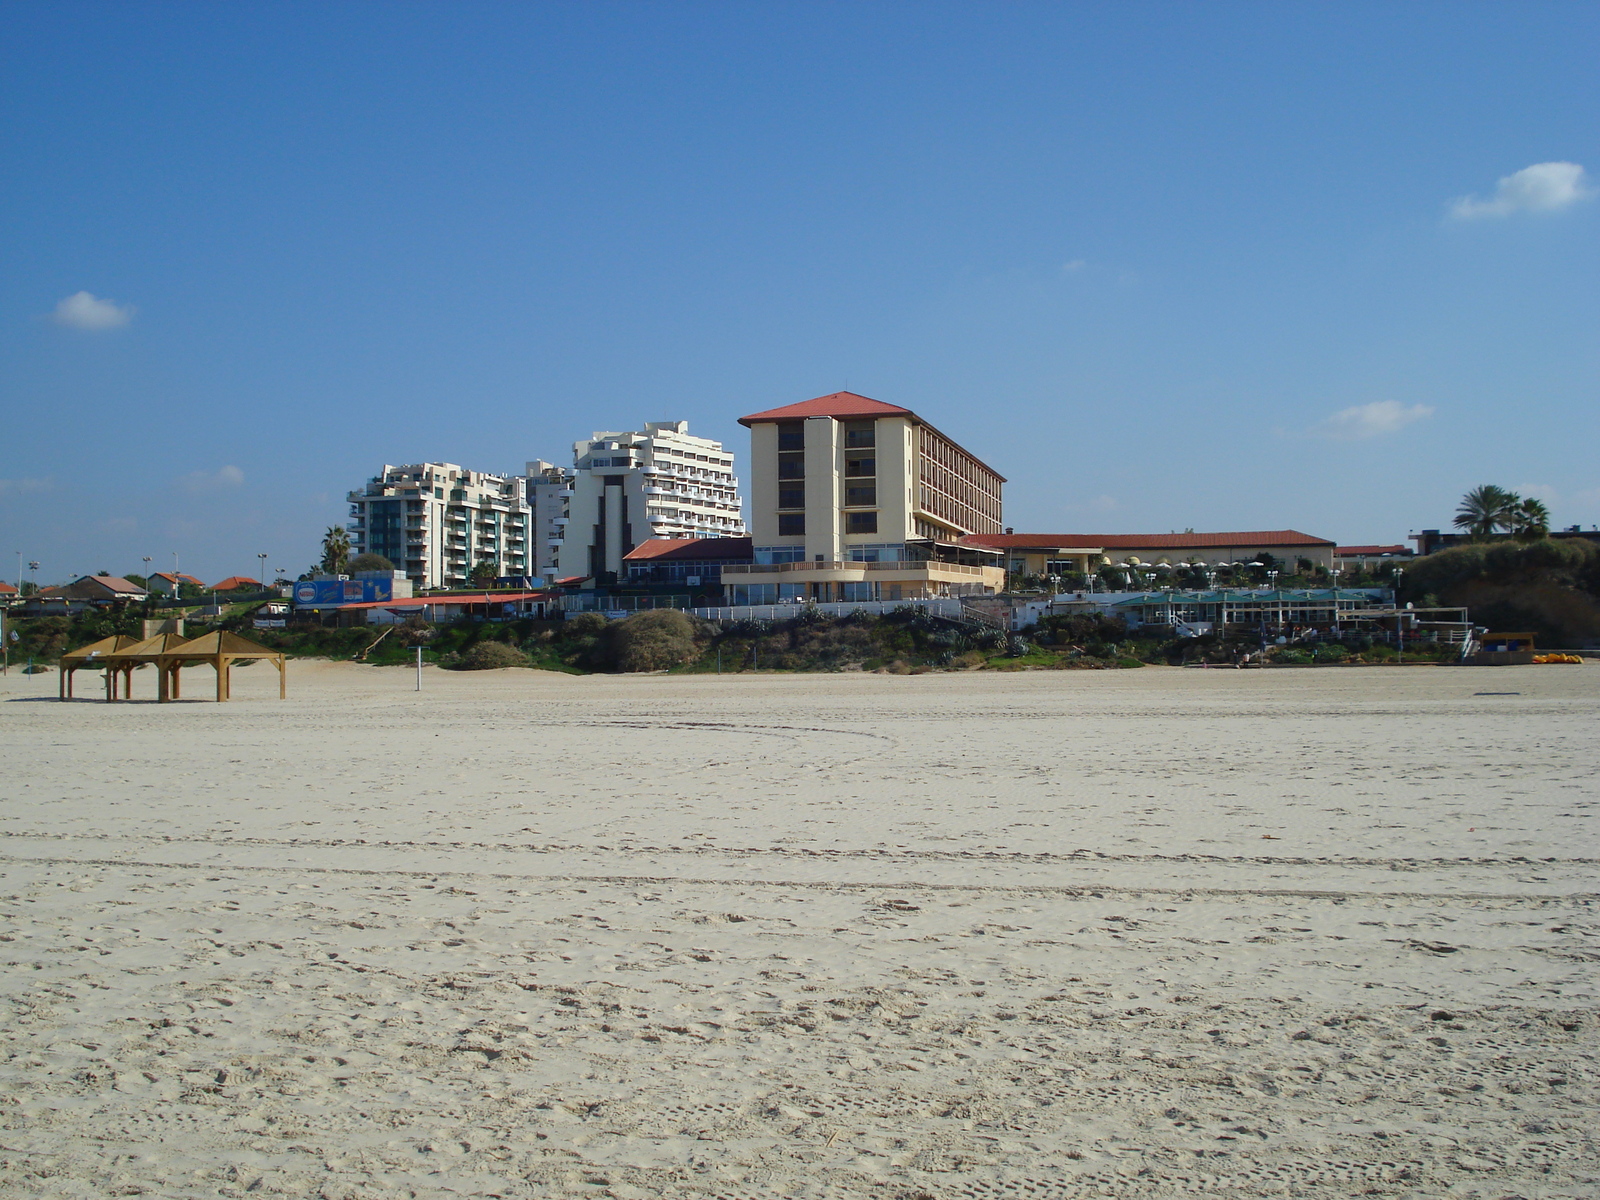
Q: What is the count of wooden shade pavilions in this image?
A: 3